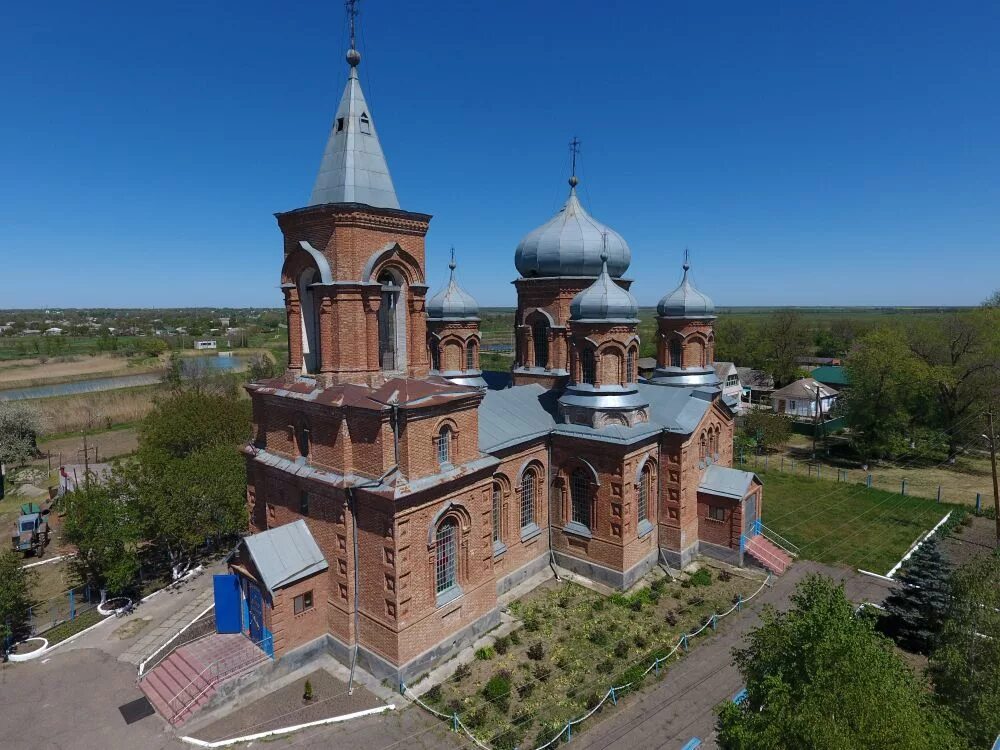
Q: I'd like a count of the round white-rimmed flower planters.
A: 2